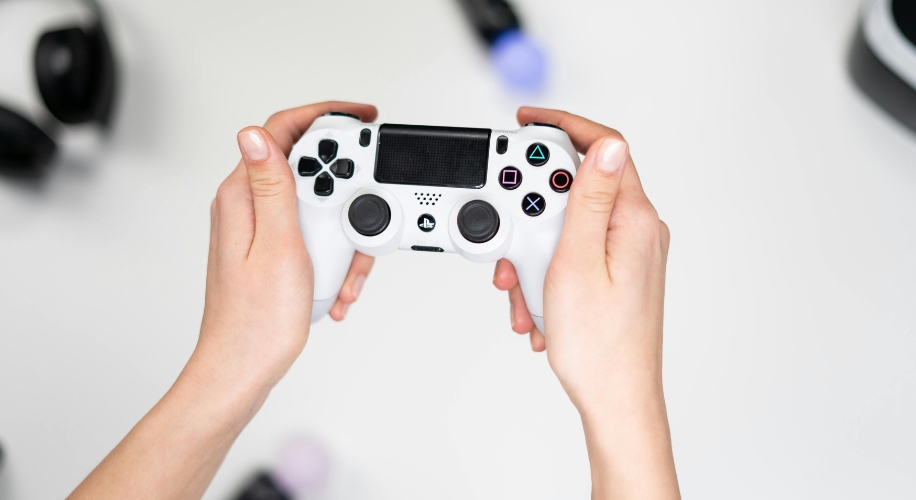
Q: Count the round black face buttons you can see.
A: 4